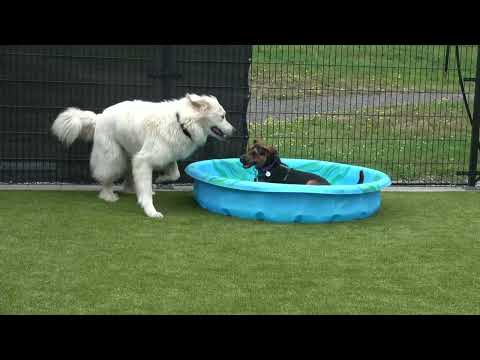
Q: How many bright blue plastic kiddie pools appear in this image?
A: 1